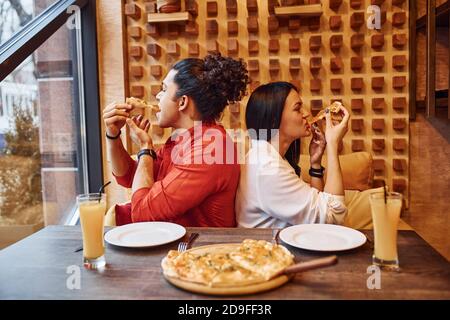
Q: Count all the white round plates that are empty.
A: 2